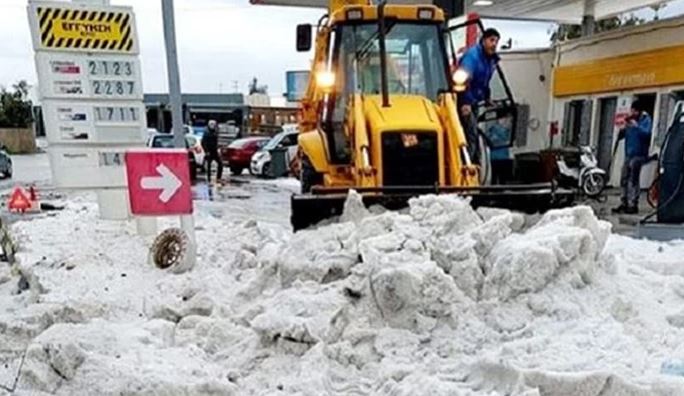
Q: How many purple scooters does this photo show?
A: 0